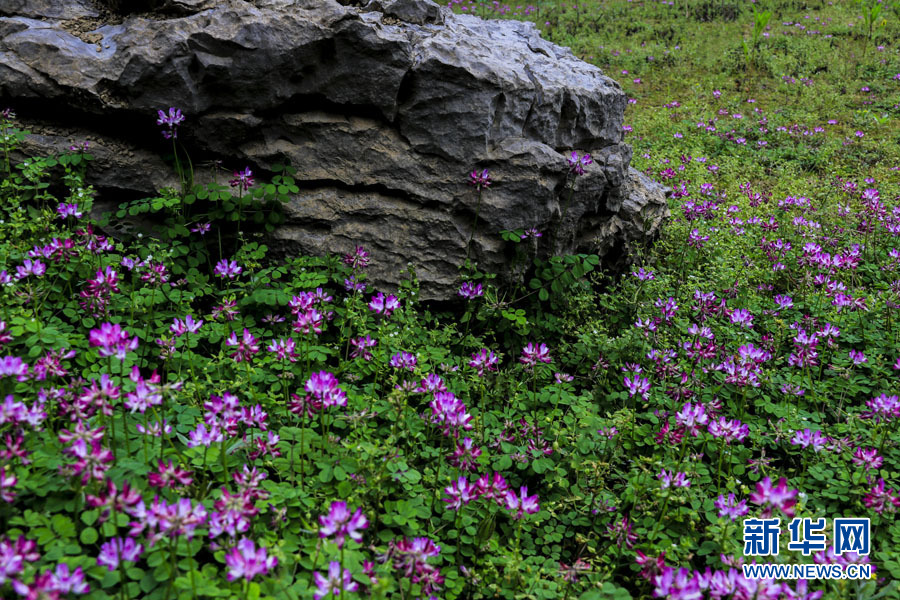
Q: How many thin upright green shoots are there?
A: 2